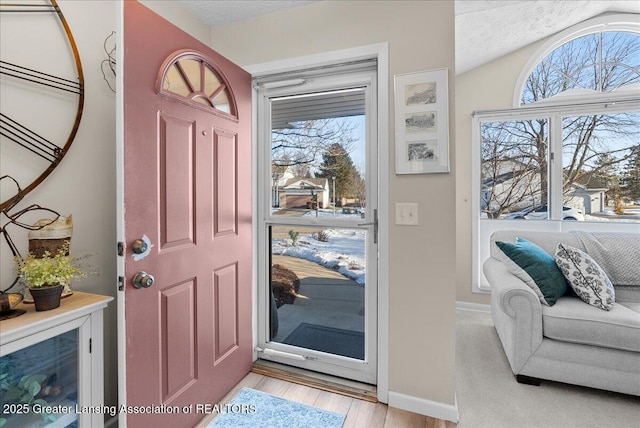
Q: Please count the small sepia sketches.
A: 3